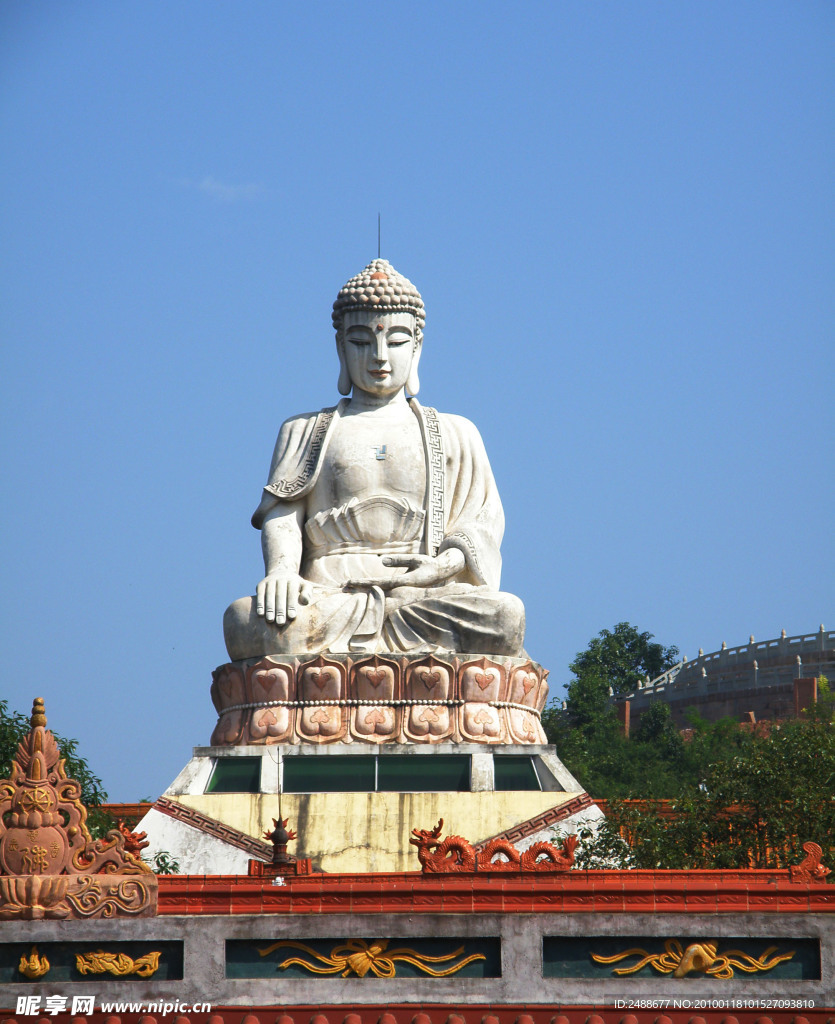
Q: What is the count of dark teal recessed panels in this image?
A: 3